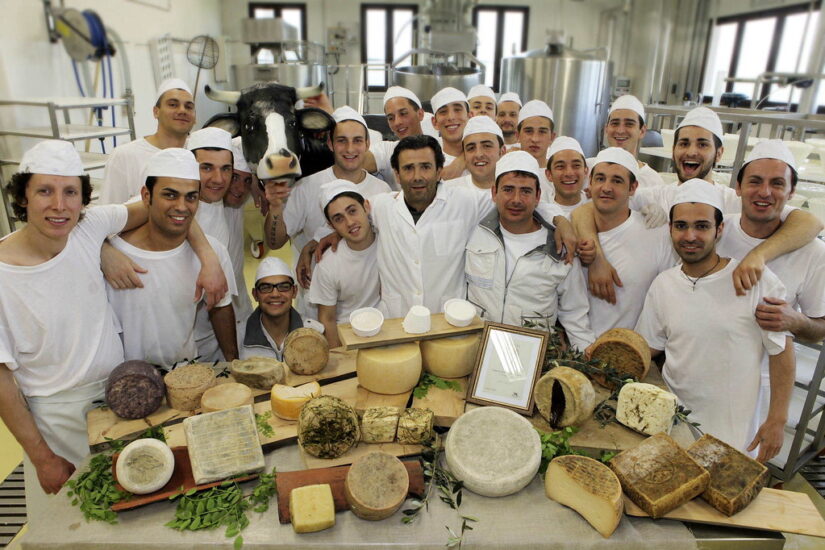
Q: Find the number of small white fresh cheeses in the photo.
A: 3